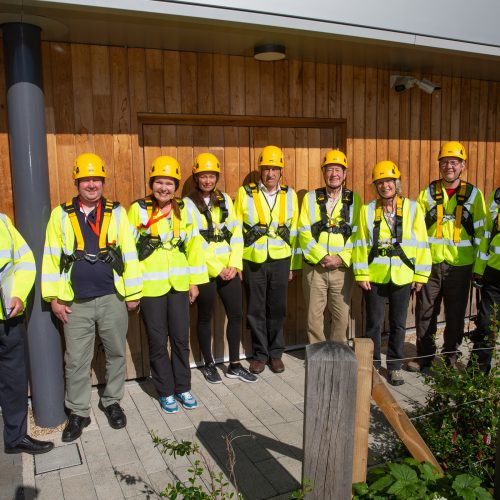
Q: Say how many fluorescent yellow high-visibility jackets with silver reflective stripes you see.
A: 9